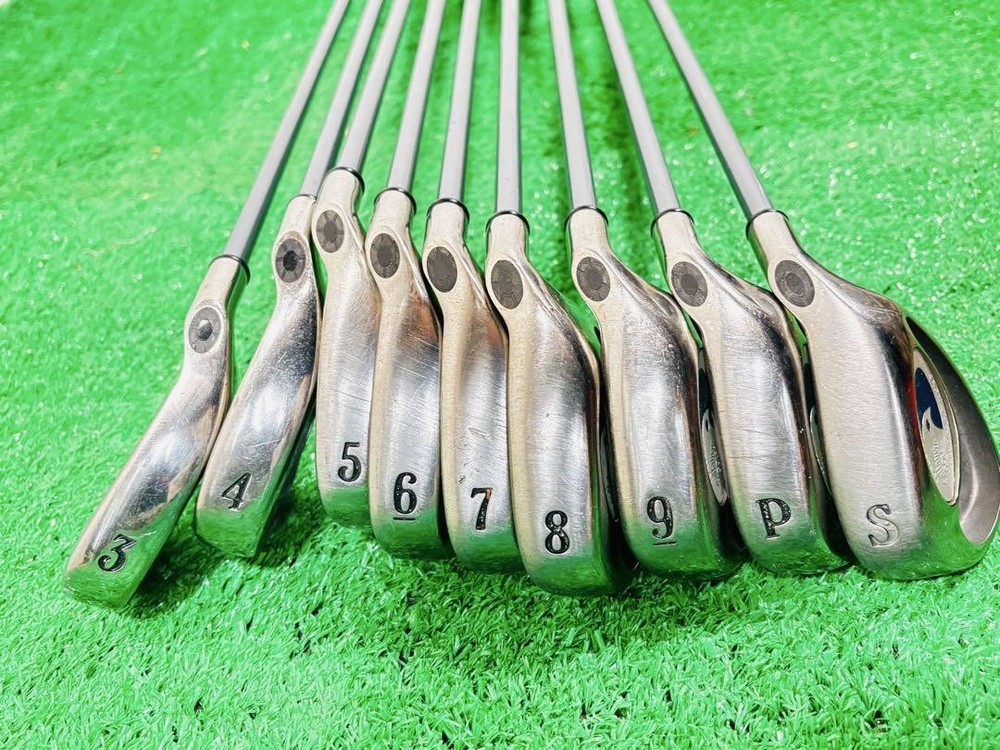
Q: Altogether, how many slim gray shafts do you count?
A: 9